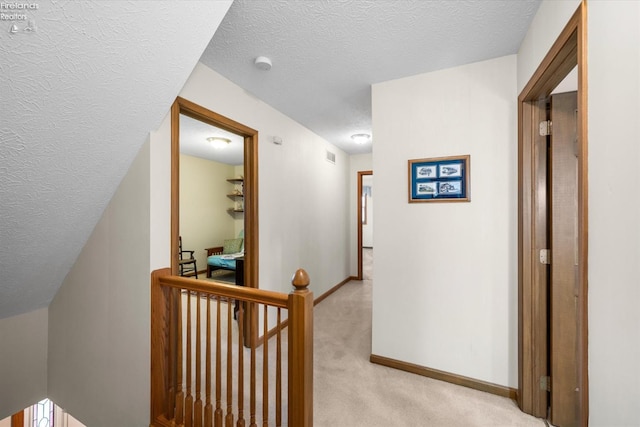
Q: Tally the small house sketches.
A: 4